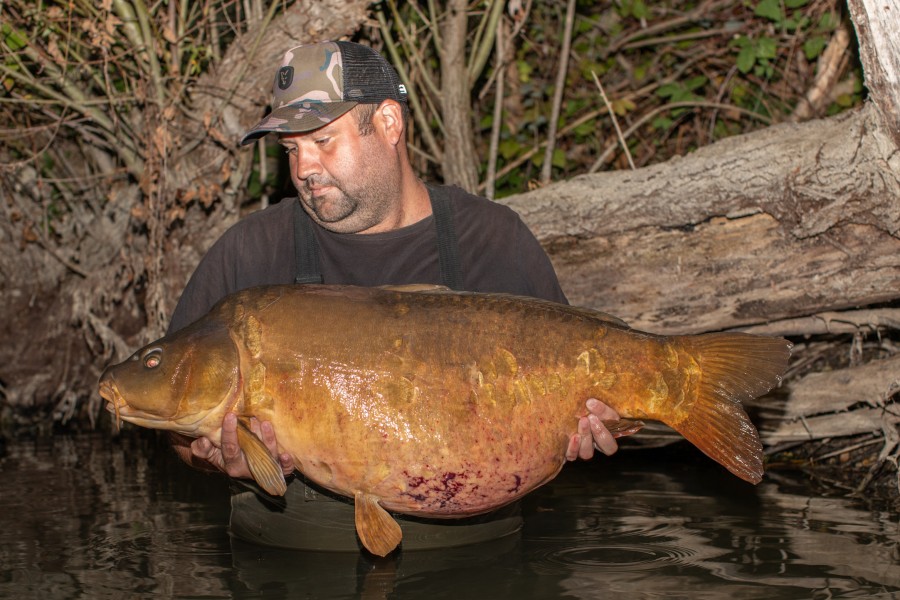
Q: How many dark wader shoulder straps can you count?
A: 2